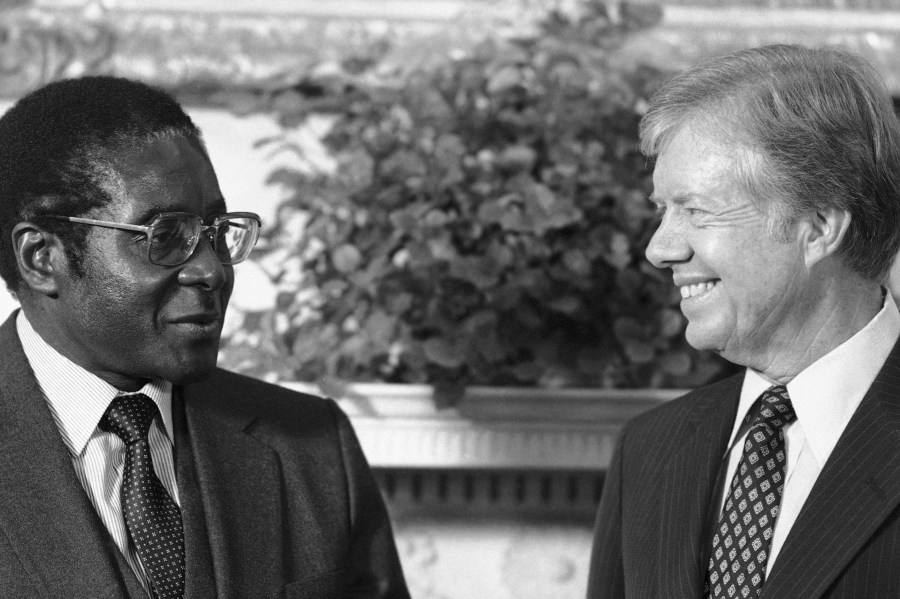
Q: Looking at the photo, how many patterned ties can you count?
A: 2